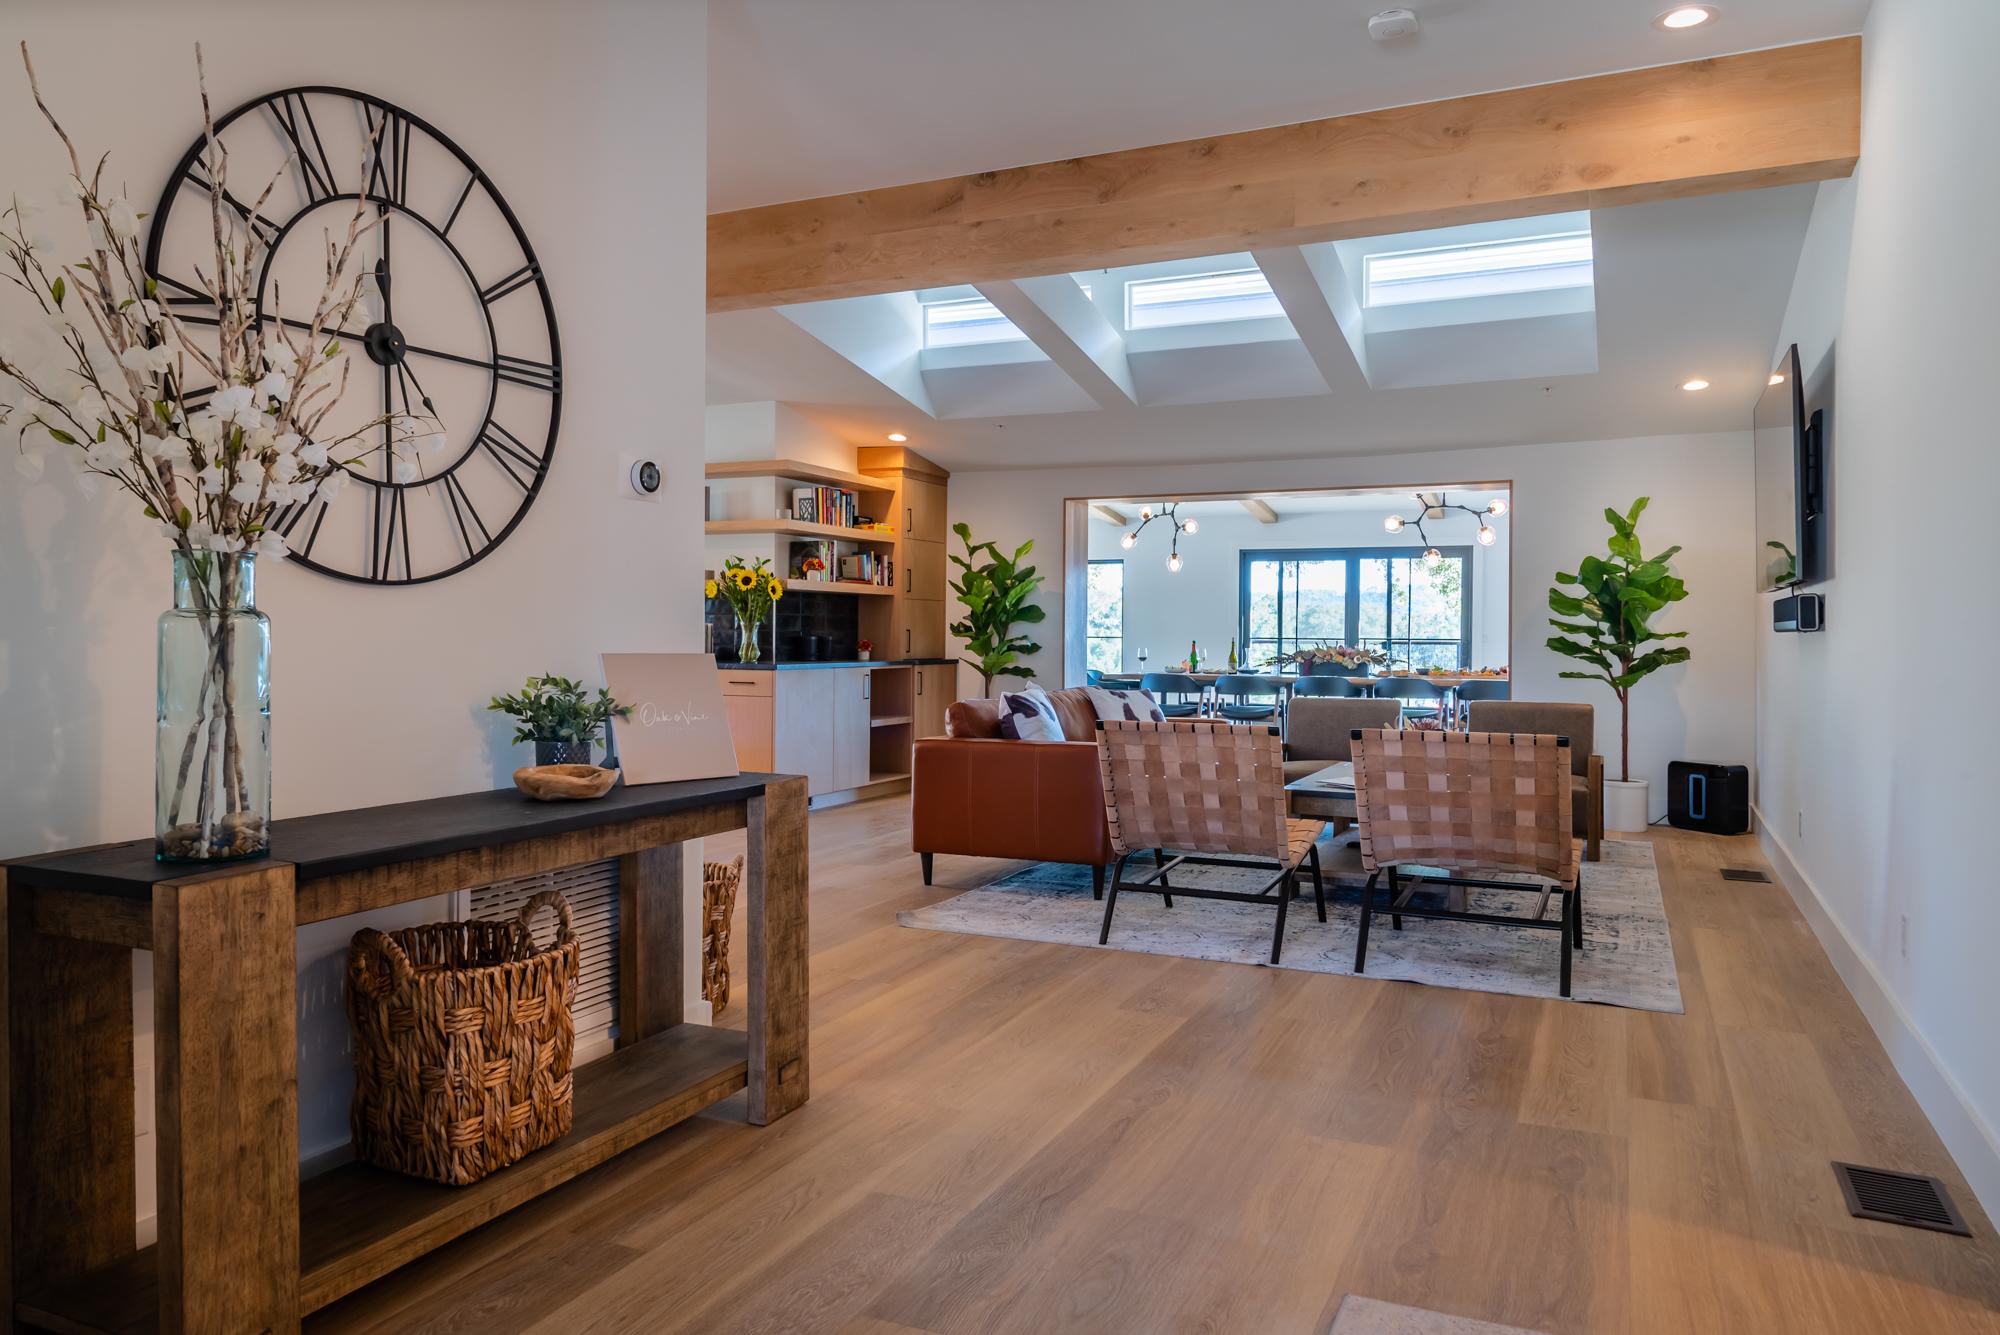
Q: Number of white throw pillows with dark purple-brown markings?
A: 2